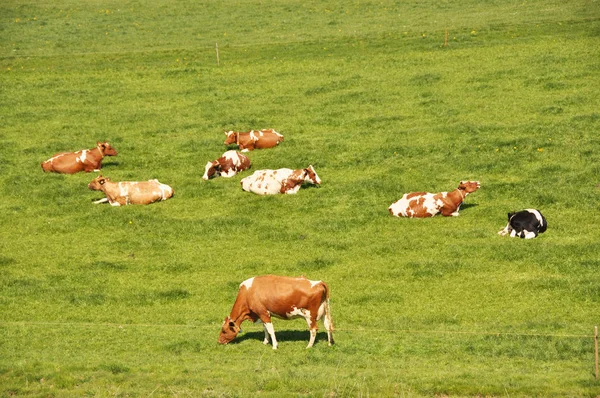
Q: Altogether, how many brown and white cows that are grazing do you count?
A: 1